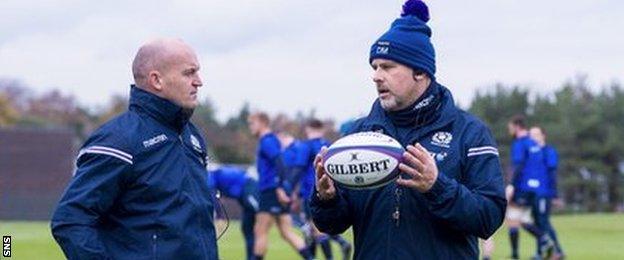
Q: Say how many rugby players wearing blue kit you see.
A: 6